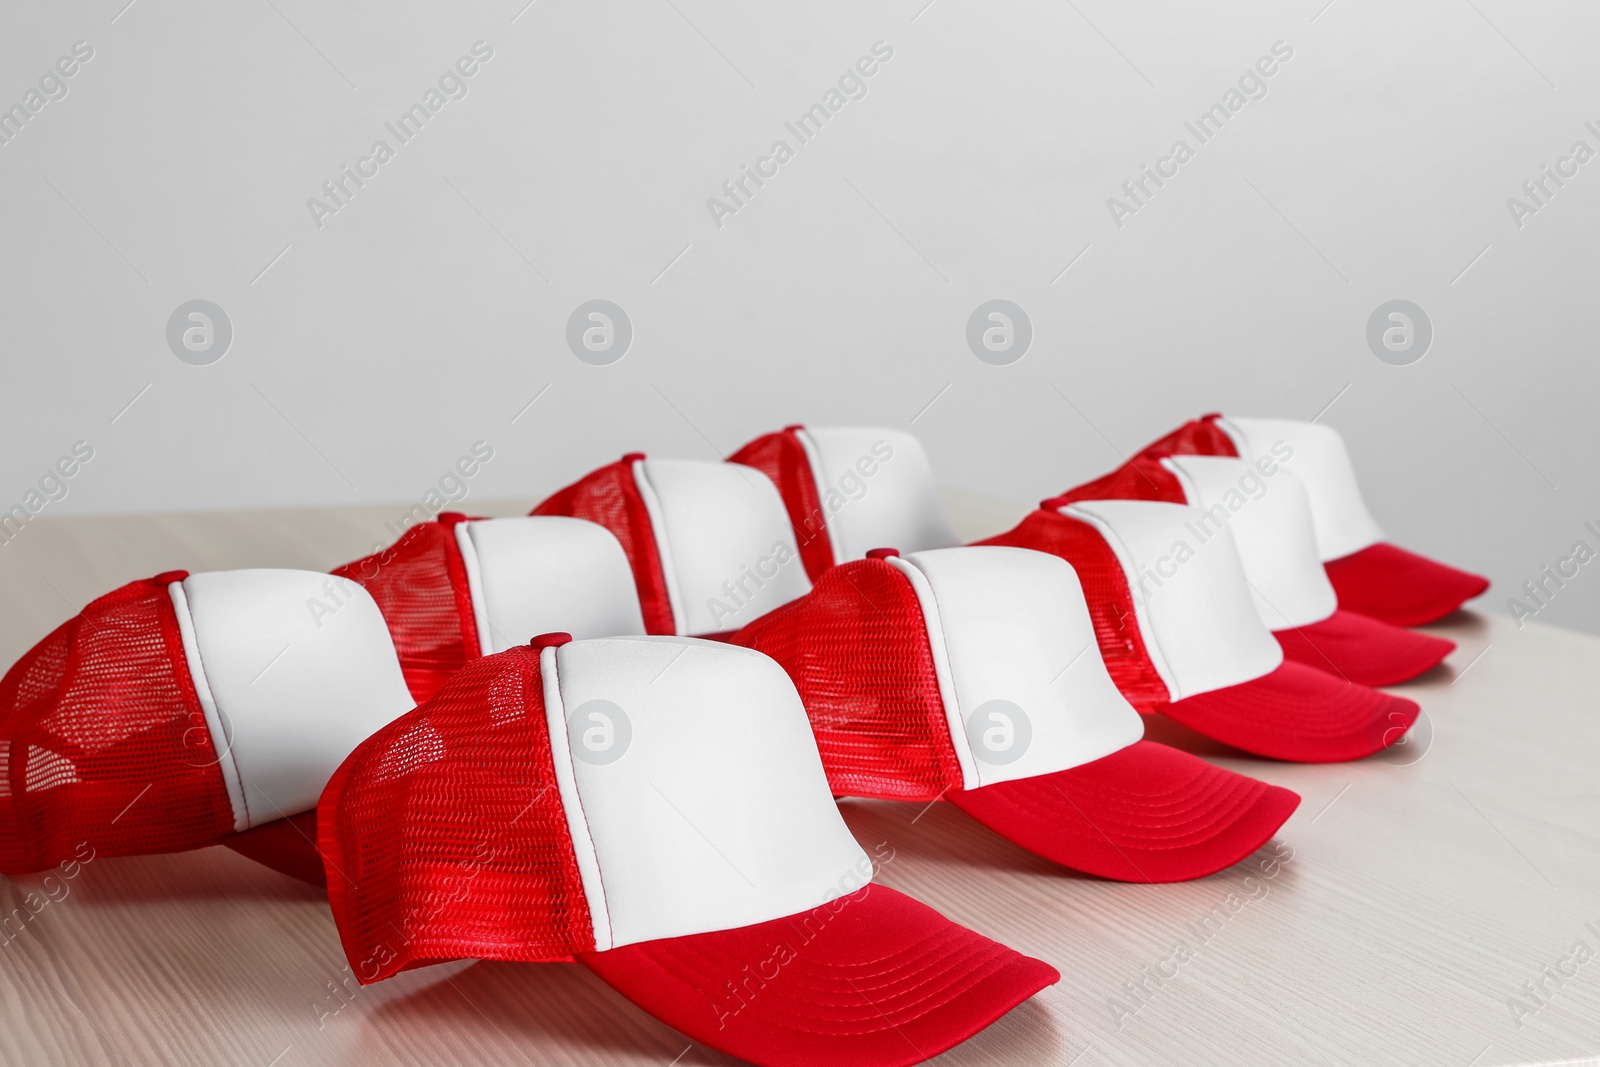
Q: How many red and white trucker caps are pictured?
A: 9